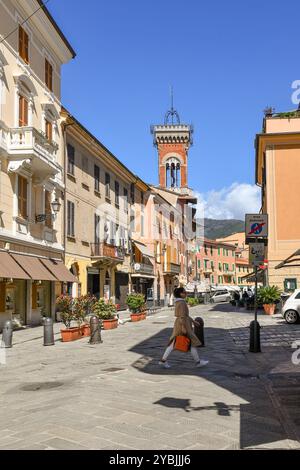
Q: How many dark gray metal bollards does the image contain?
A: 5